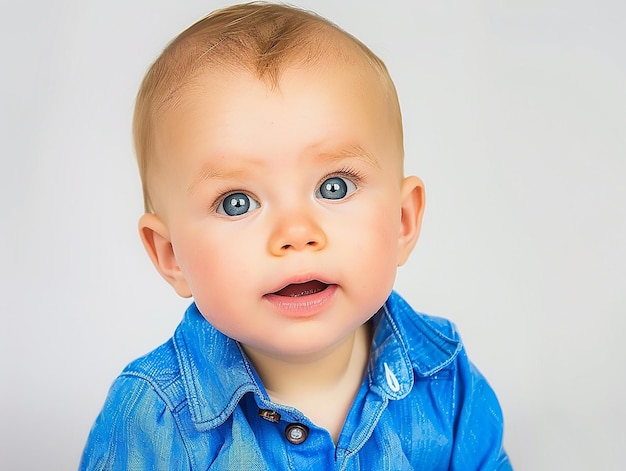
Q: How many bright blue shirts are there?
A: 1